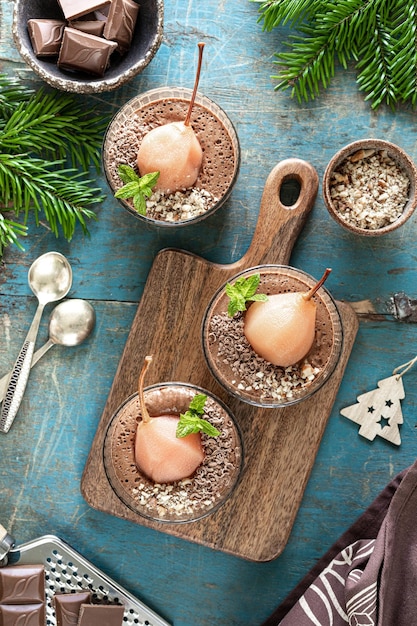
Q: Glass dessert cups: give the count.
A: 3